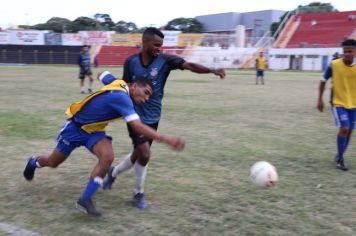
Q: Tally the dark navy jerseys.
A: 2